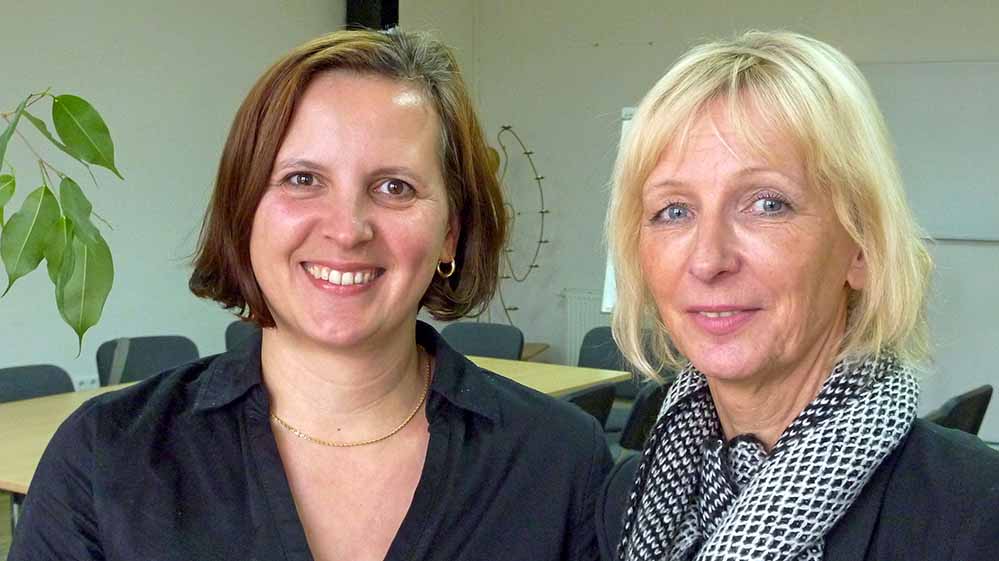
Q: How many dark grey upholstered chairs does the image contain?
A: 8